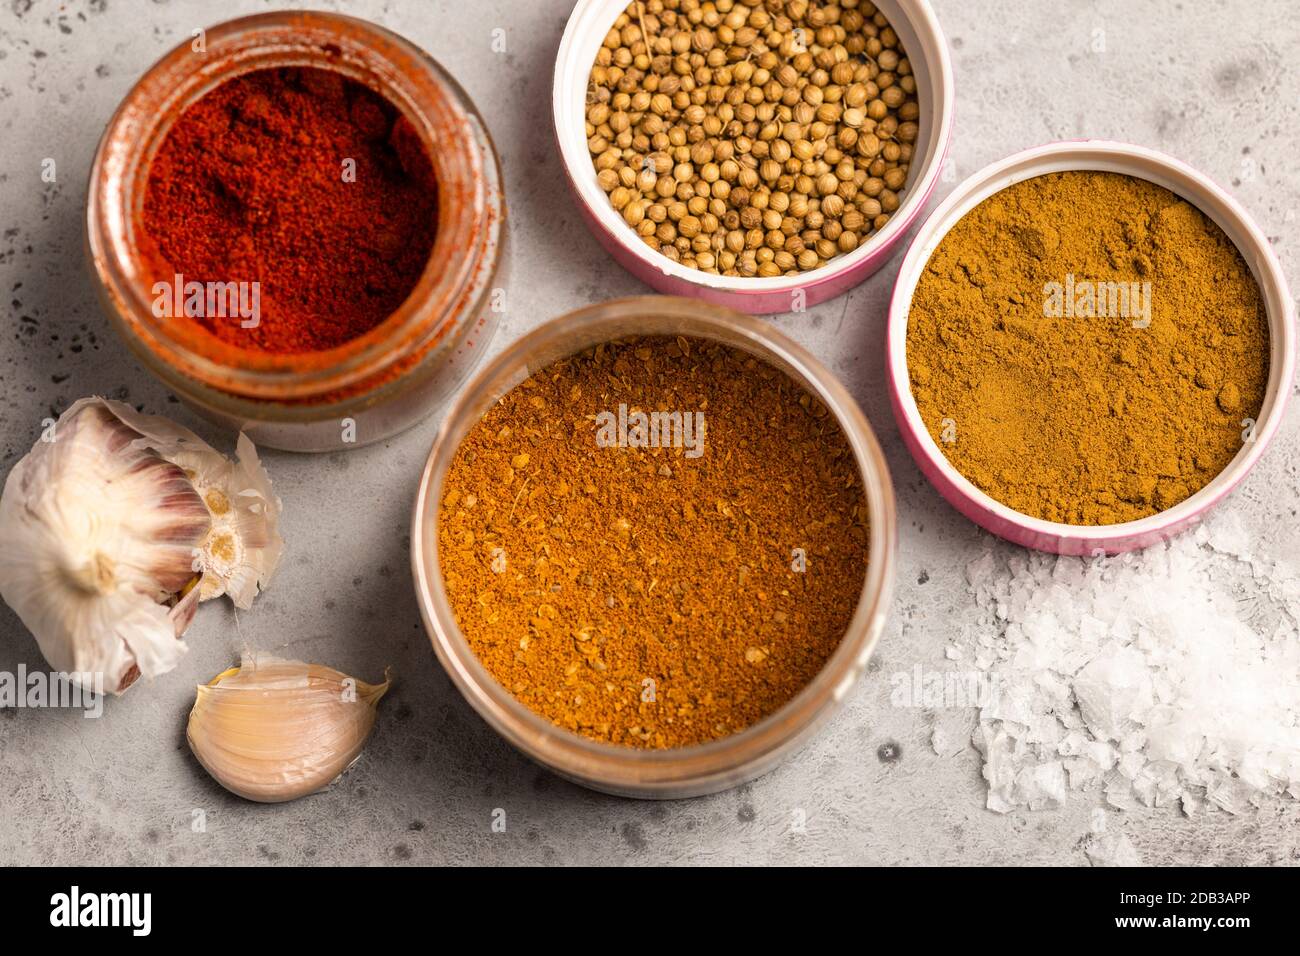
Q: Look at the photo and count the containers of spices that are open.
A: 4